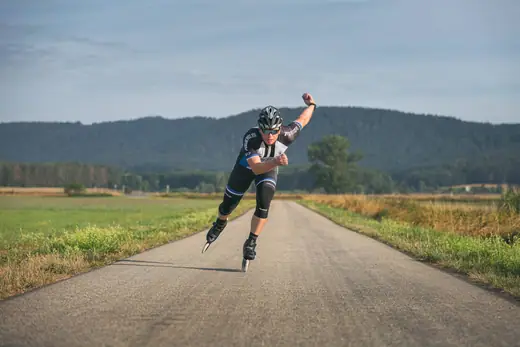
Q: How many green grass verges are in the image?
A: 2